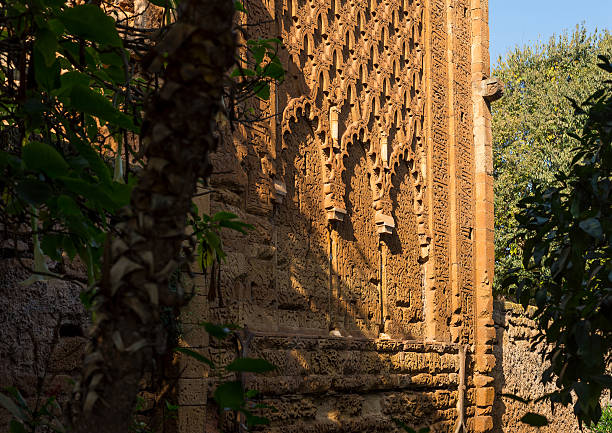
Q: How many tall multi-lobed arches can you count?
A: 3